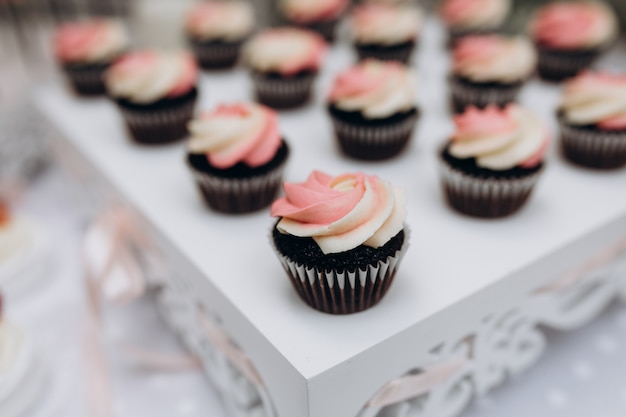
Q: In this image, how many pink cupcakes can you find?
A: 14